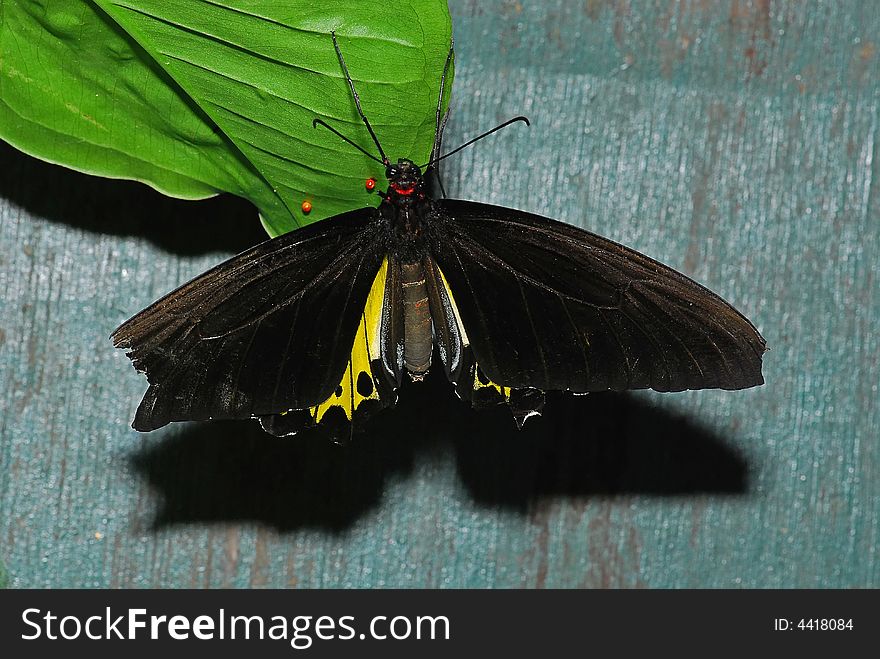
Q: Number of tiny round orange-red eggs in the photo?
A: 2